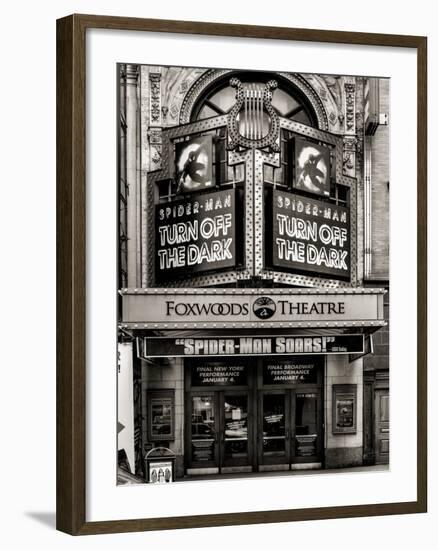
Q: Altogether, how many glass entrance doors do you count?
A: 4